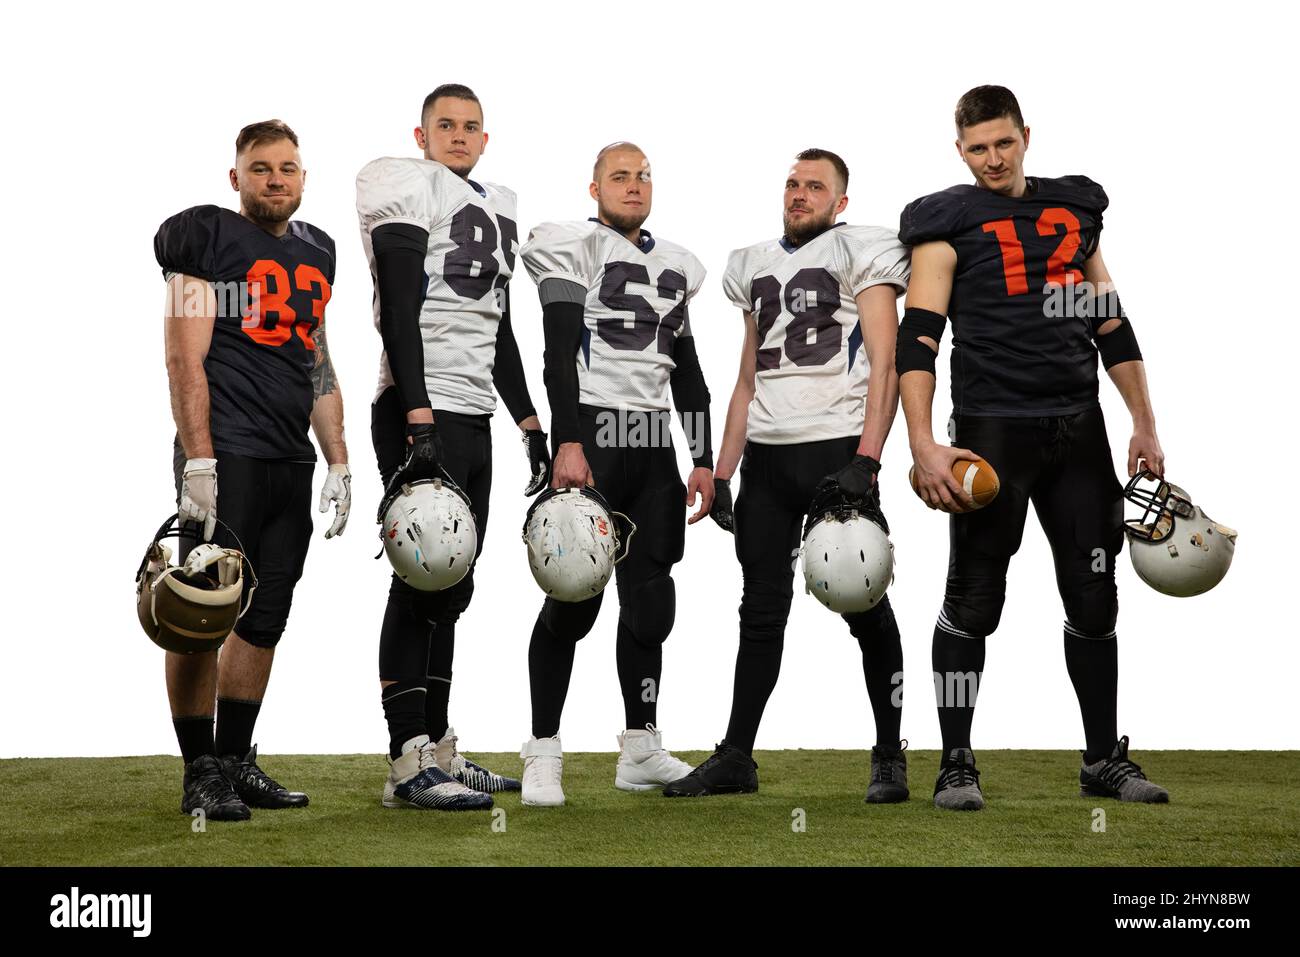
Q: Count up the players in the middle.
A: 3